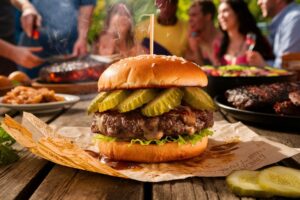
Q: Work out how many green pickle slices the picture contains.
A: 7